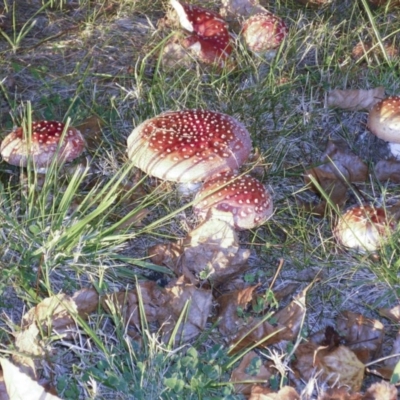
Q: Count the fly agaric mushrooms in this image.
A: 7